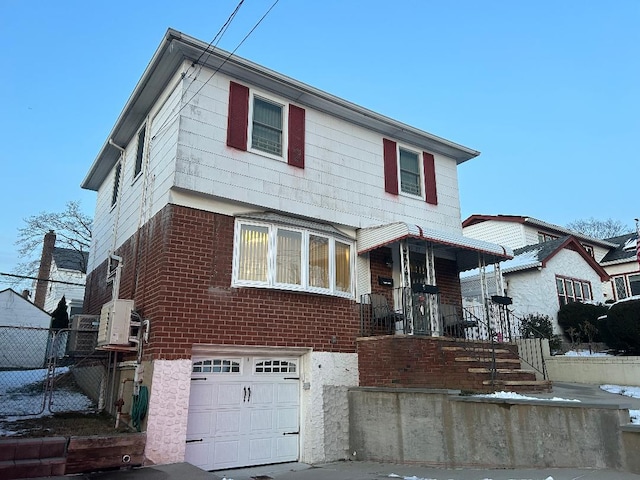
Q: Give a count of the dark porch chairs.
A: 2